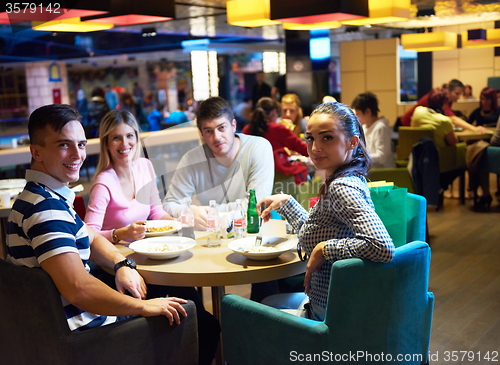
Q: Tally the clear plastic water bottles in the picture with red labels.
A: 3